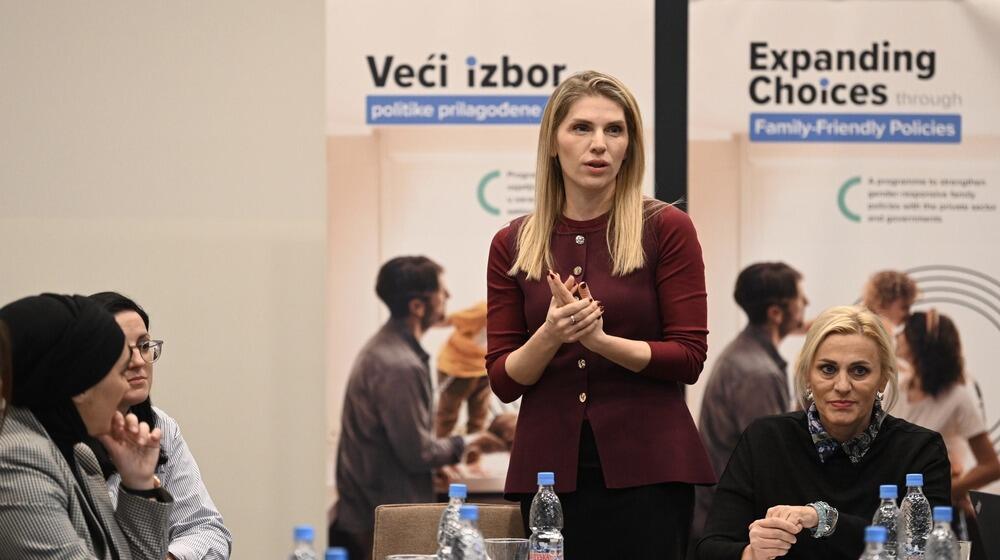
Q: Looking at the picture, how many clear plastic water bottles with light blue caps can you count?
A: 9